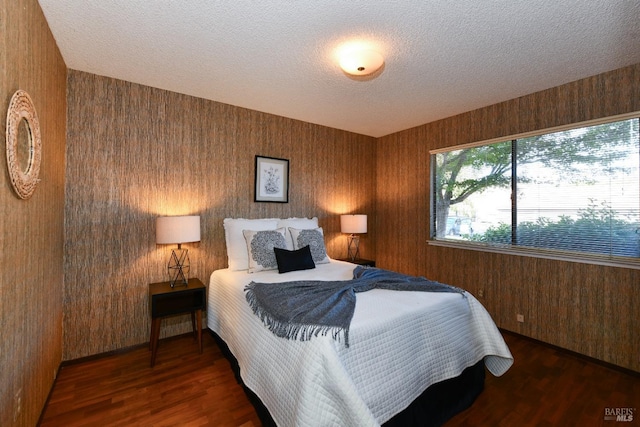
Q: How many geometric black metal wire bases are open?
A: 2